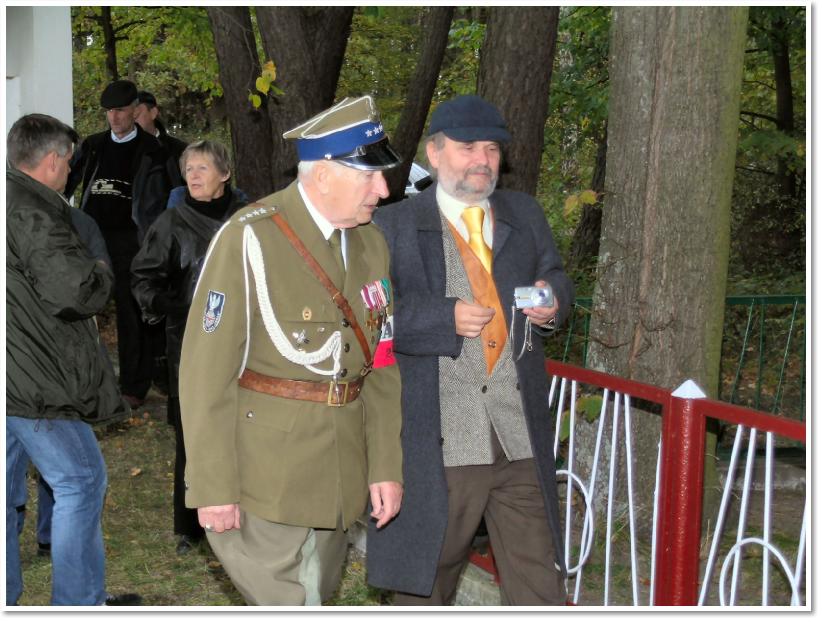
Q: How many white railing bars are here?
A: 11